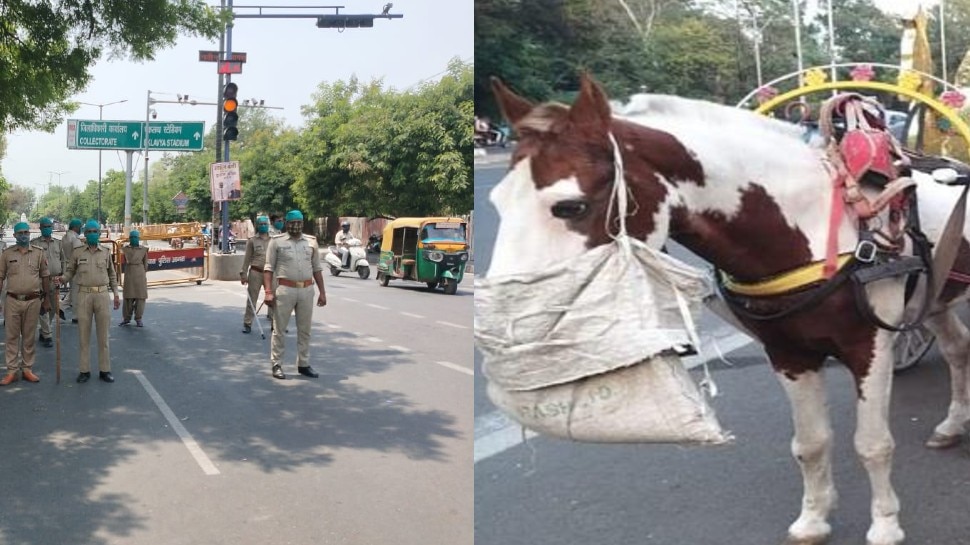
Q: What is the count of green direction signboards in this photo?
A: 2